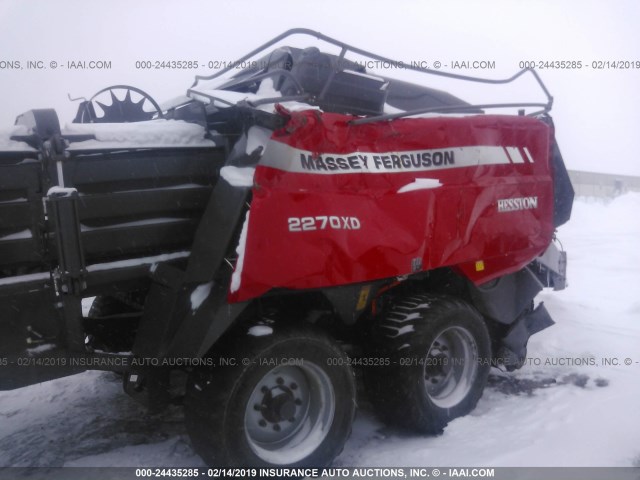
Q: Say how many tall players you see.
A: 0